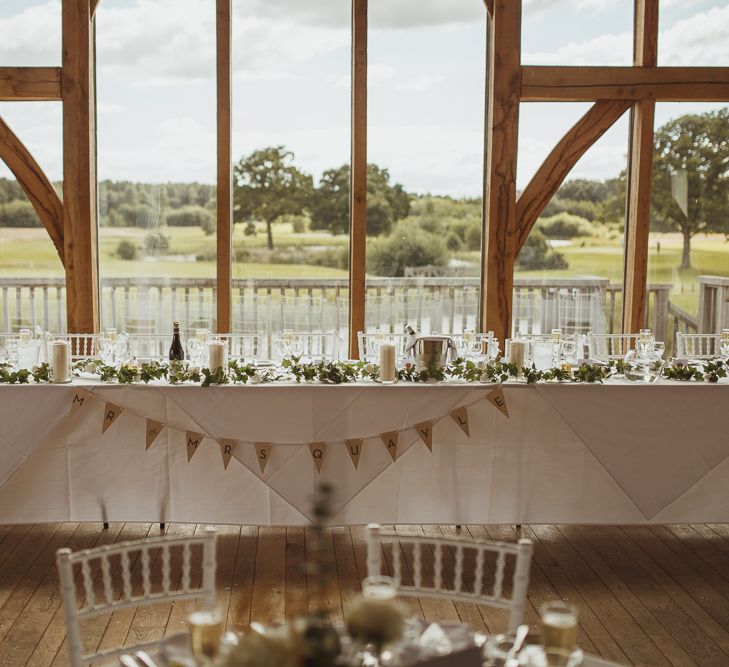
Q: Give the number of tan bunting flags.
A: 12